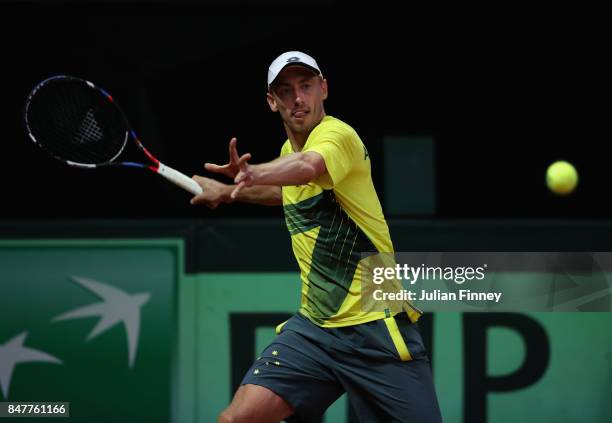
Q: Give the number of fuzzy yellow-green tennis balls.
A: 1